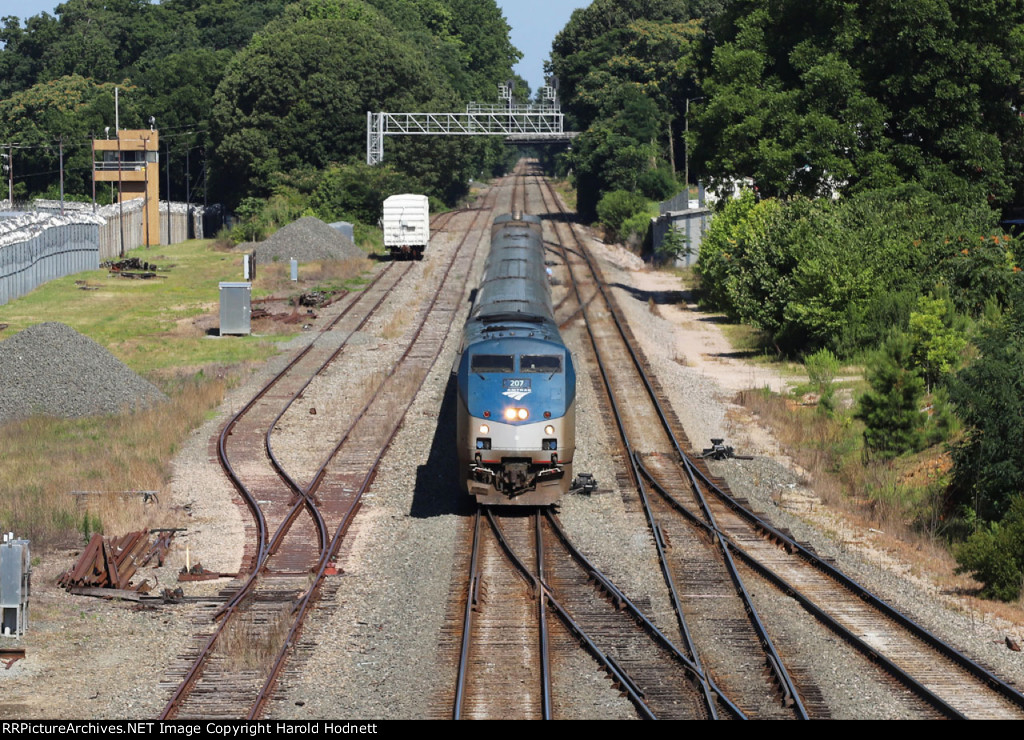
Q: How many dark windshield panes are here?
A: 2